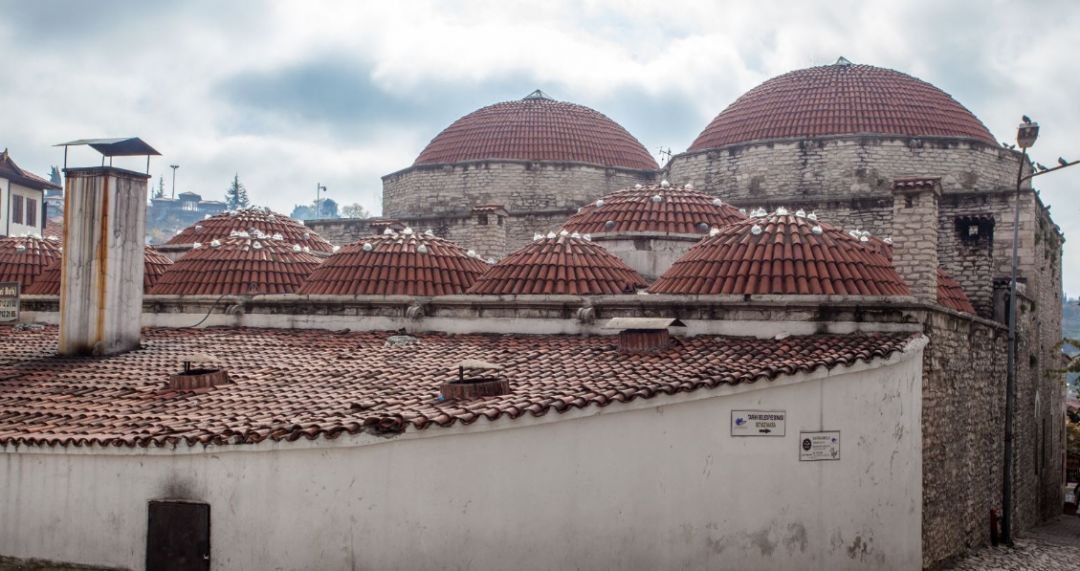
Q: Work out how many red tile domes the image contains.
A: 11